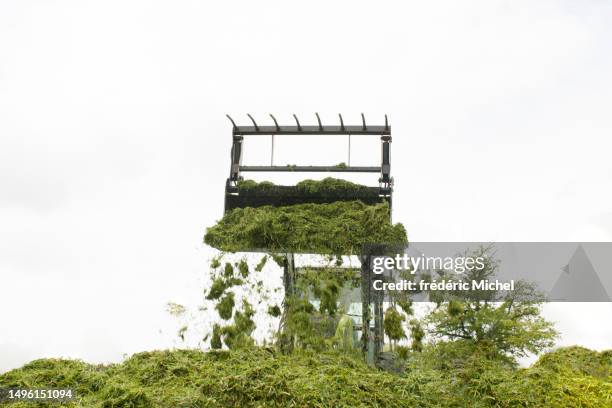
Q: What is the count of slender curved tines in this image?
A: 8